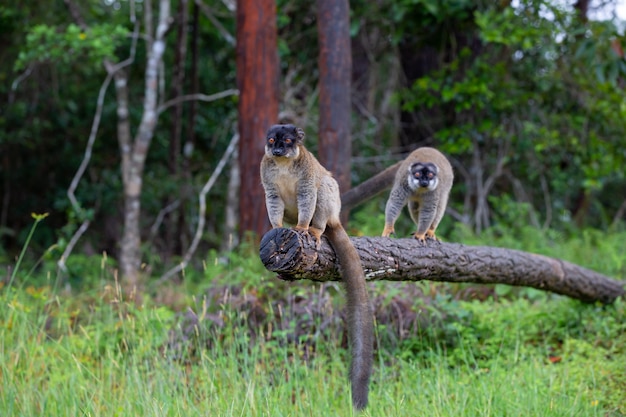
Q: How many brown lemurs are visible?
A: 2